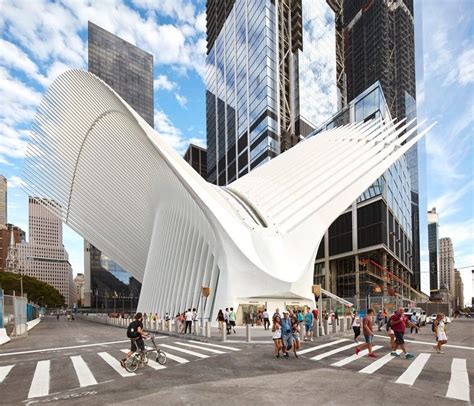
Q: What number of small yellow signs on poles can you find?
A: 2